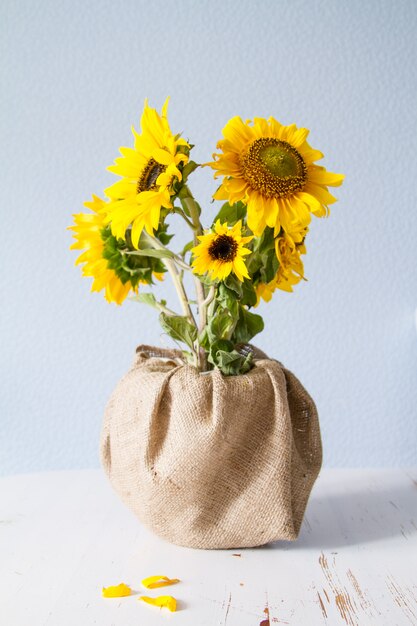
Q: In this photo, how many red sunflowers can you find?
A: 0